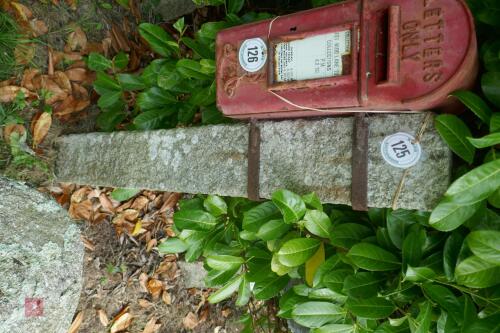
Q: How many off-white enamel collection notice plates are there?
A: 1